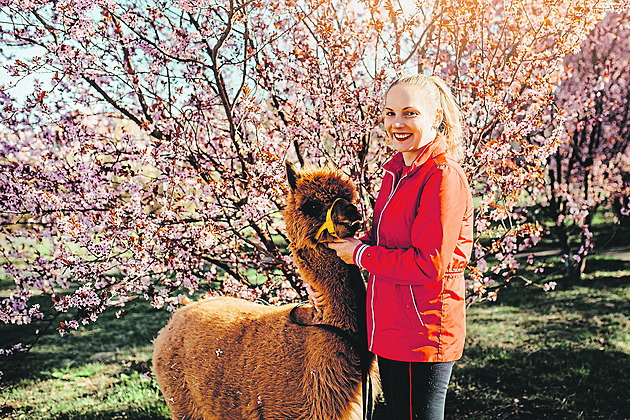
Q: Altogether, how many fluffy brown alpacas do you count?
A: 1